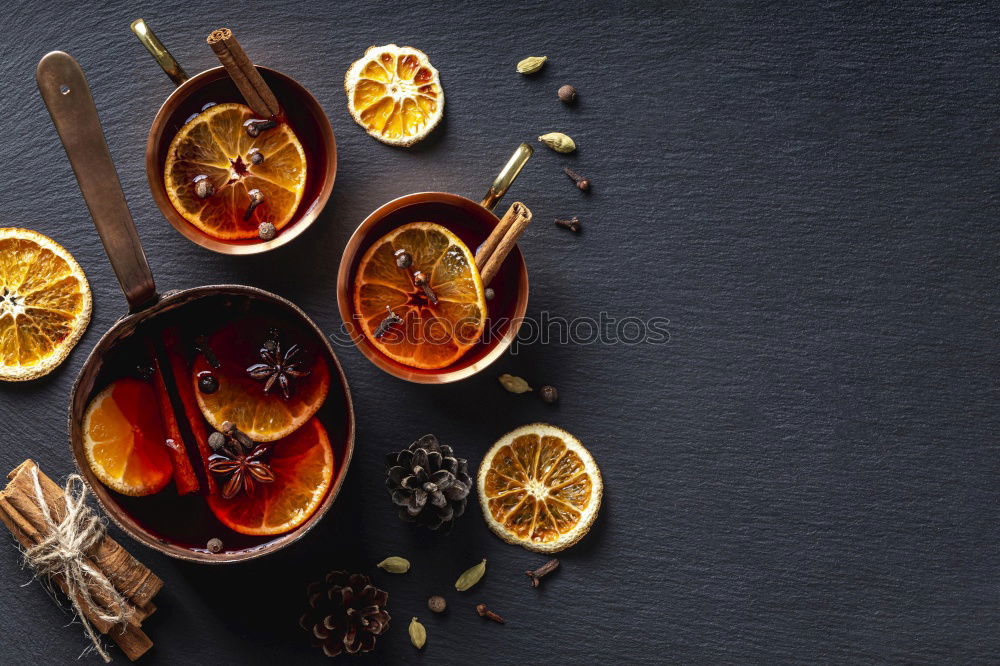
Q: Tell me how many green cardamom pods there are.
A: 6